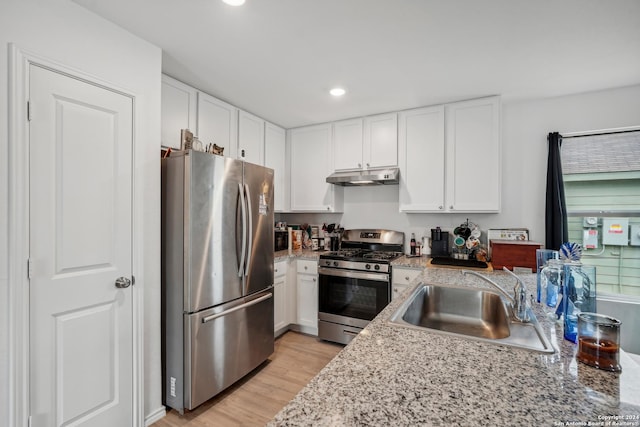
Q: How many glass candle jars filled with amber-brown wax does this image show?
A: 1